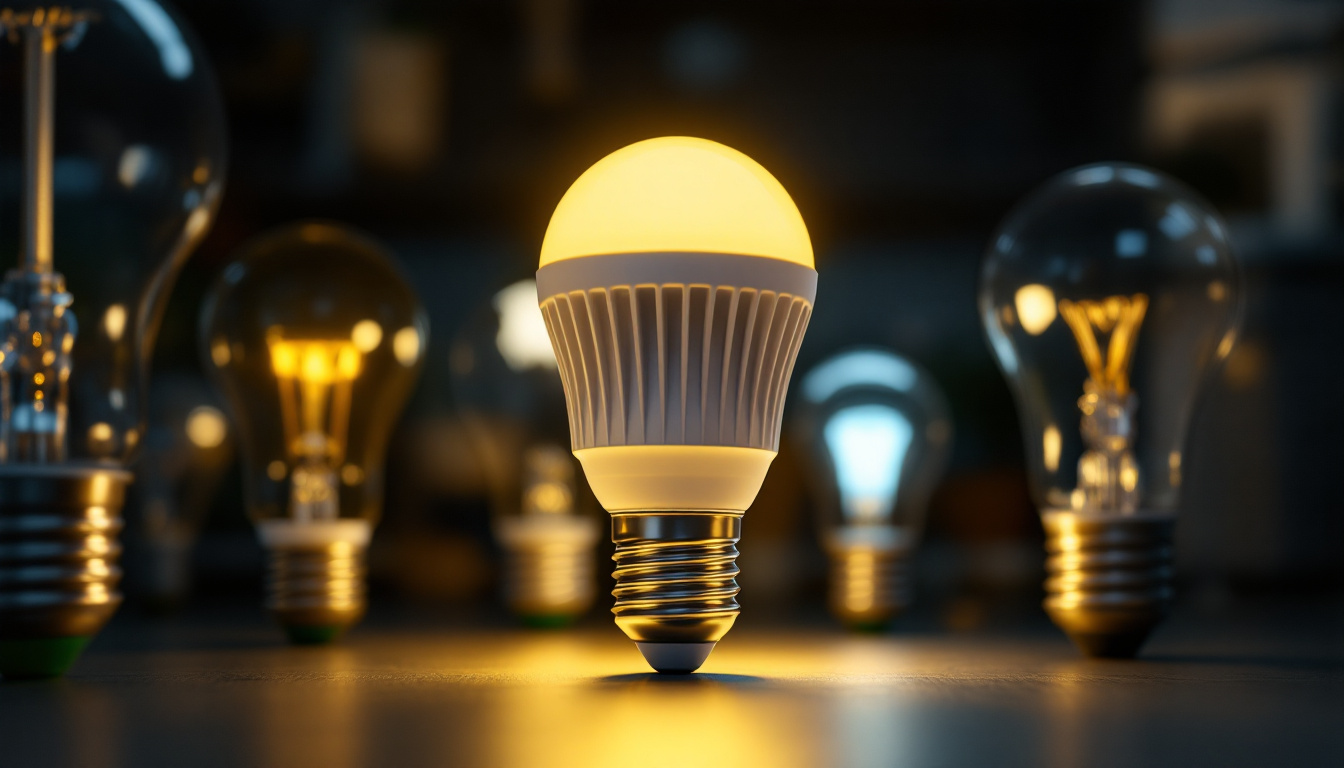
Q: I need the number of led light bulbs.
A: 1